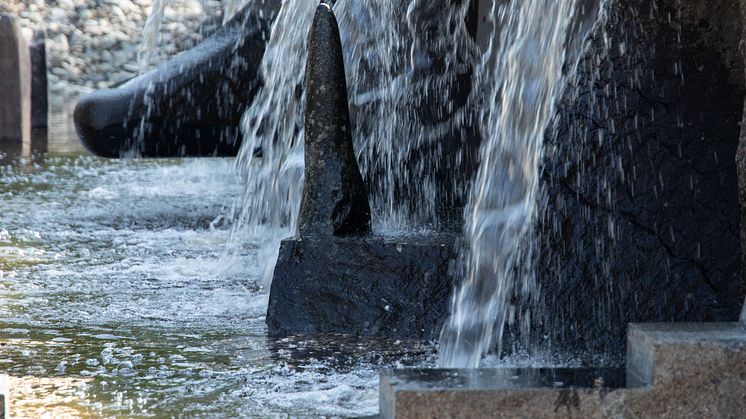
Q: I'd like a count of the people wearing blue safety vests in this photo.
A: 0